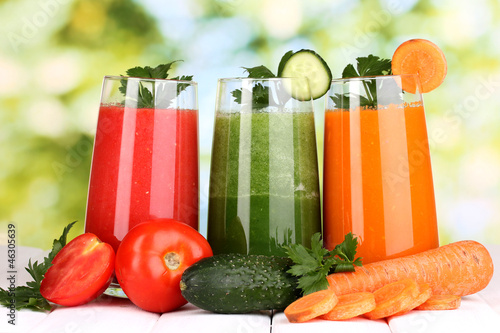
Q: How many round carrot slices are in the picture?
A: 6